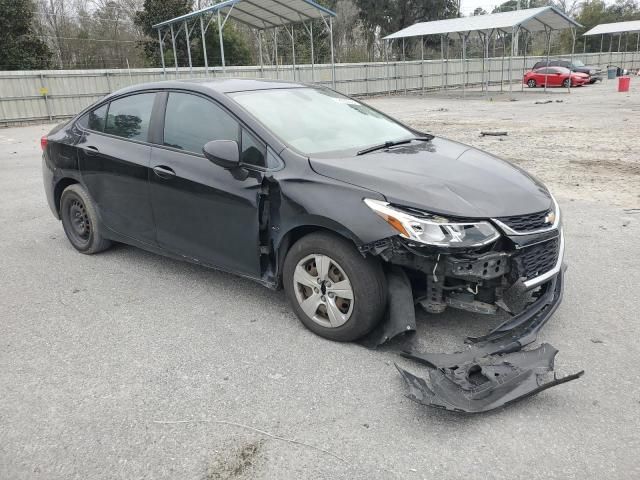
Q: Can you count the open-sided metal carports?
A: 3